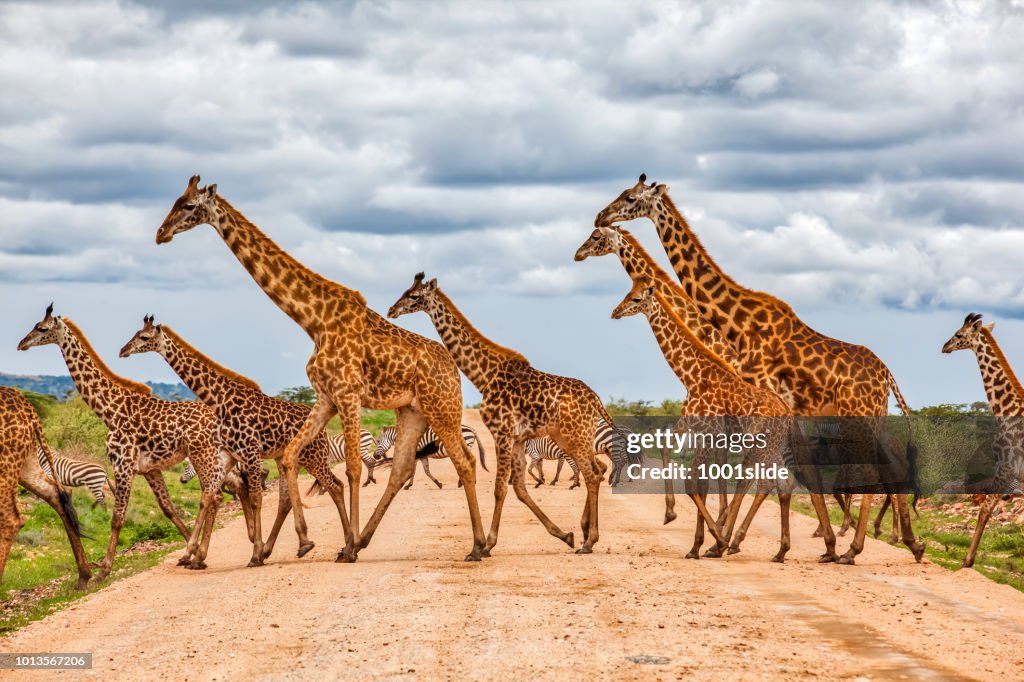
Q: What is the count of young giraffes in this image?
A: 5